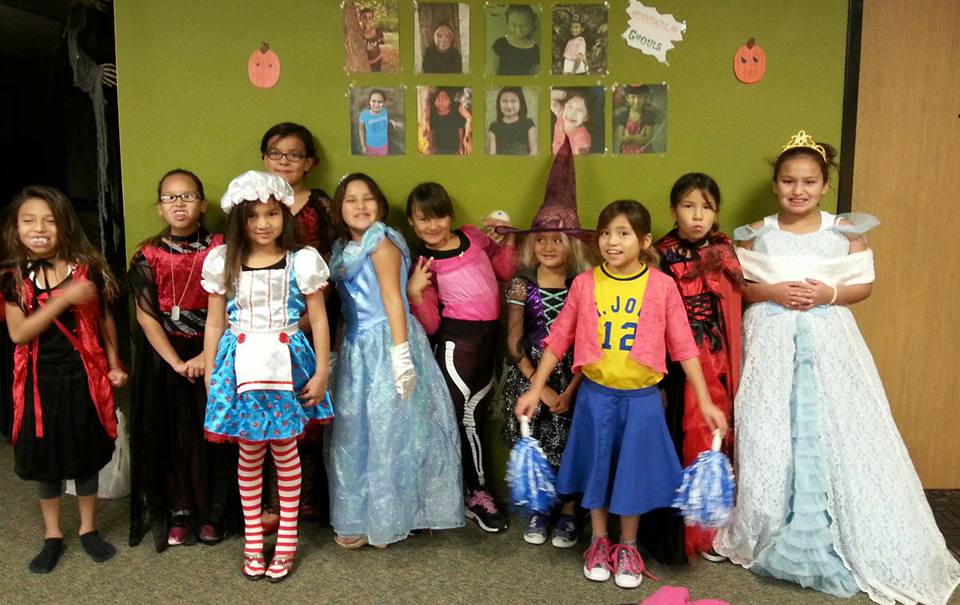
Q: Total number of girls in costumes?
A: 10